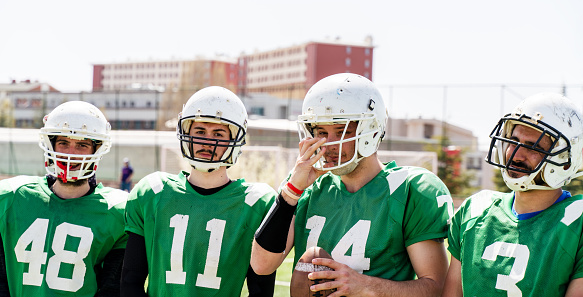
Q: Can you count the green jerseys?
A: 4